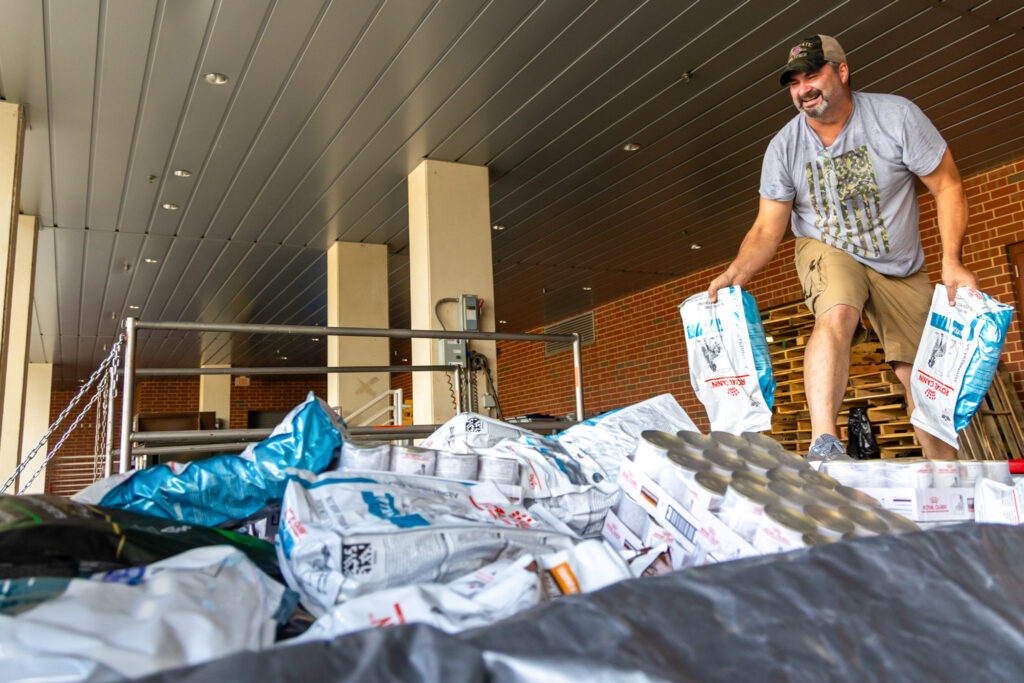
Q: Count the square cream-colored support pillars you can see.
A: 6